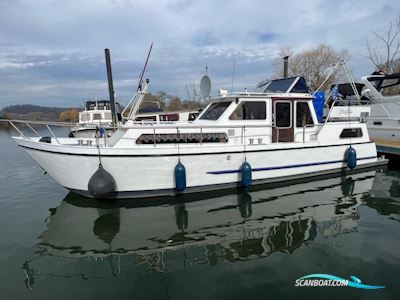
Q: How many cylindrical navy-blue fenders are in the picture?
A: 3